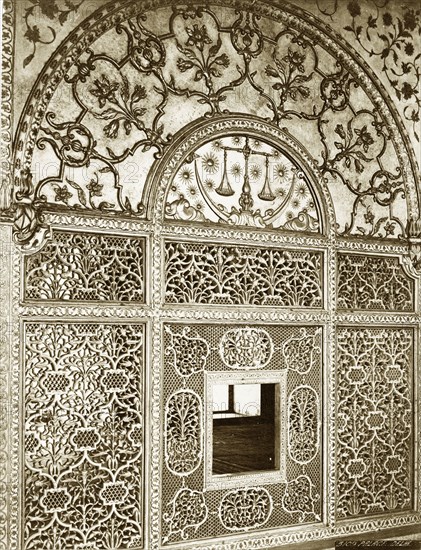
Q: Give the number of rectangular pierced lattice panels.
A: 6